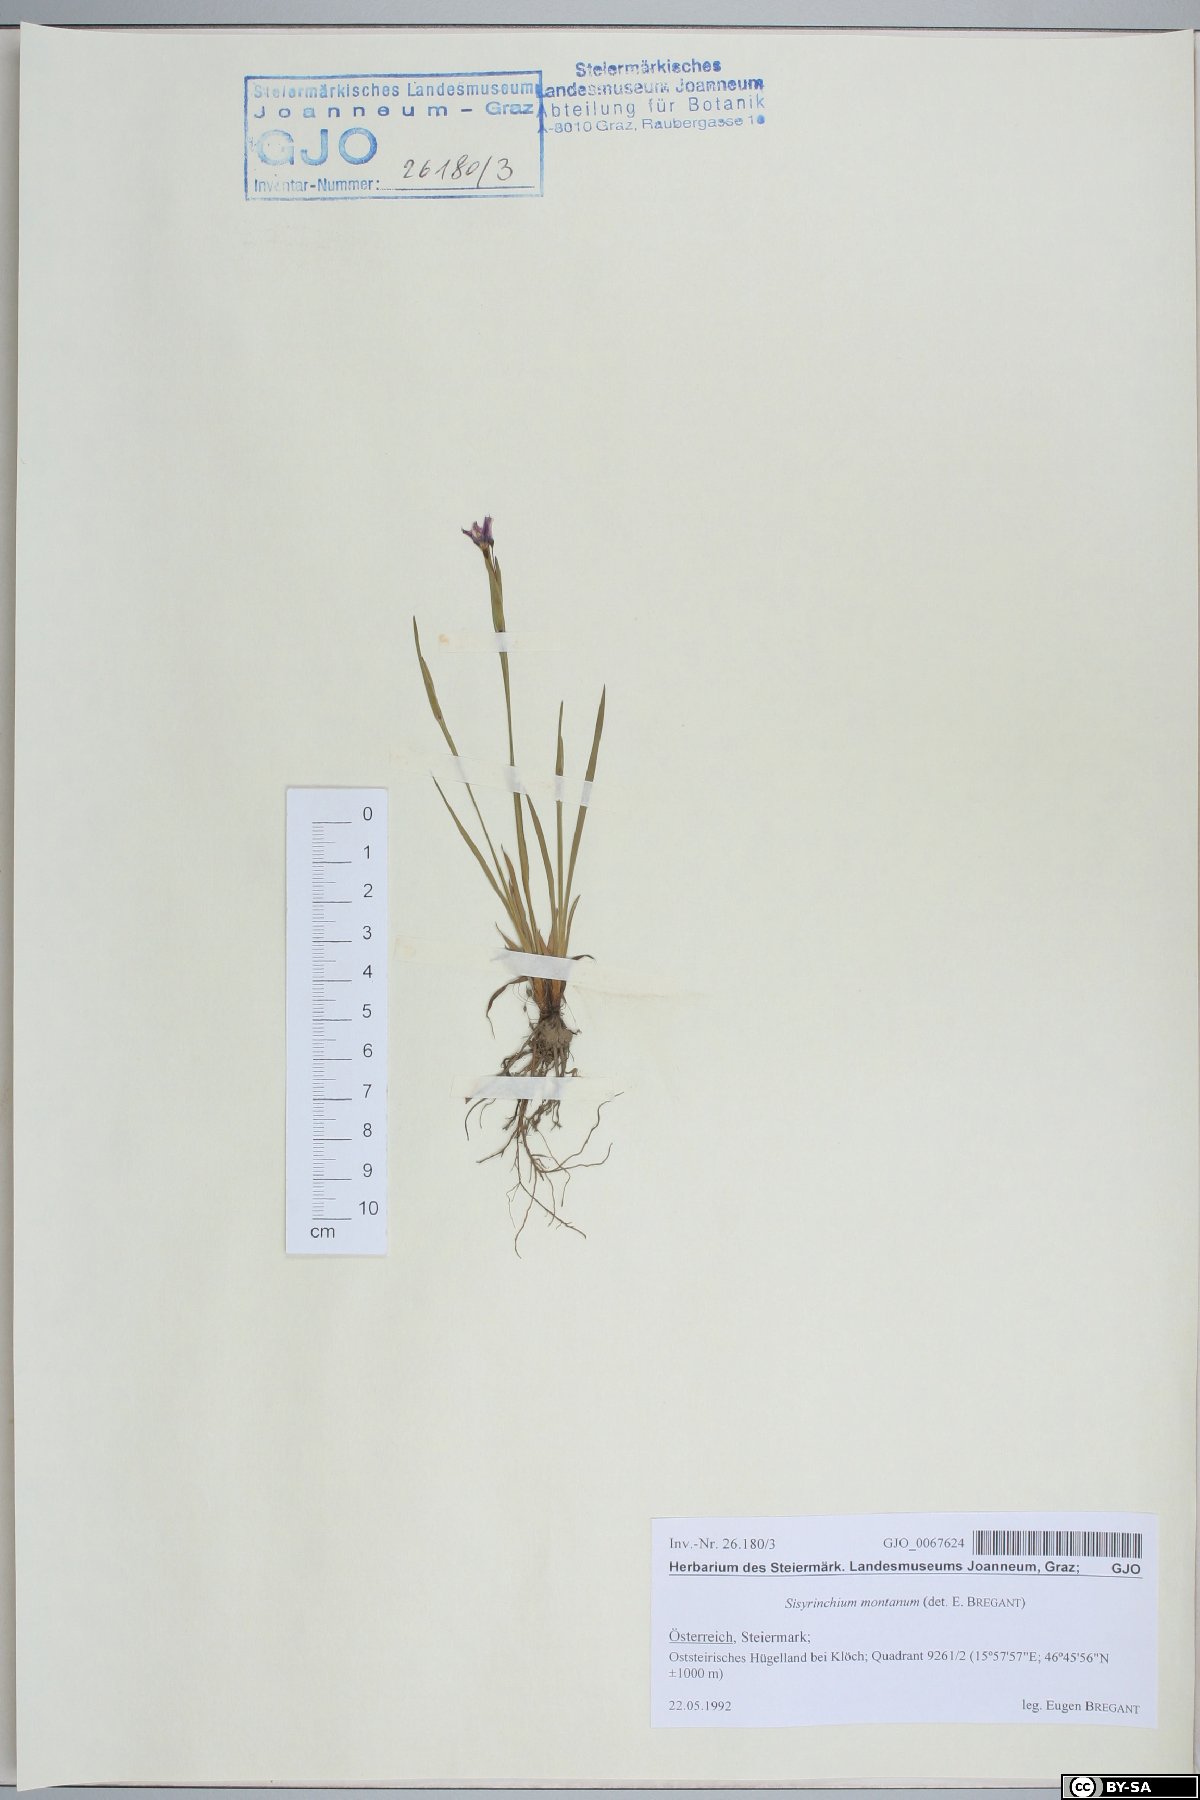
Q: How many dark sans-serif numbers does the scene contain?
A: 11